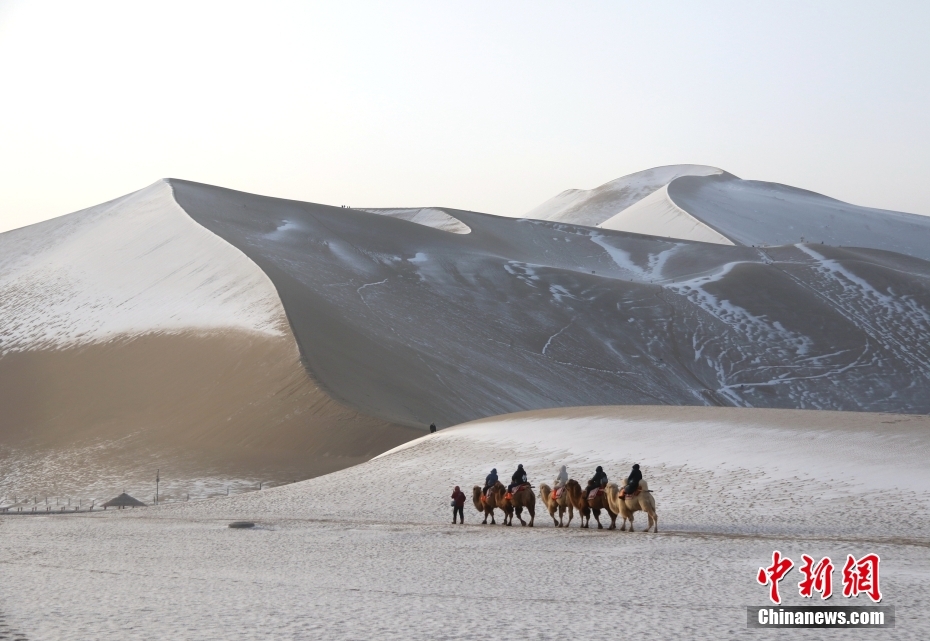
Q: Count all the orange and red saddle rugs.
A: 5